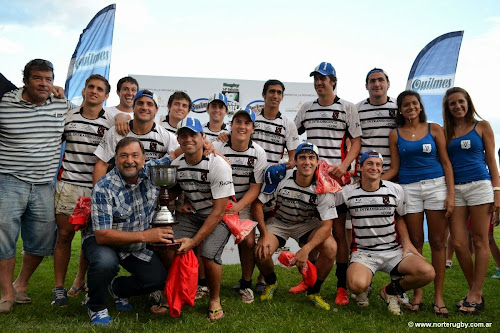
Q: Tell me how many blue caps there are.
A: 9